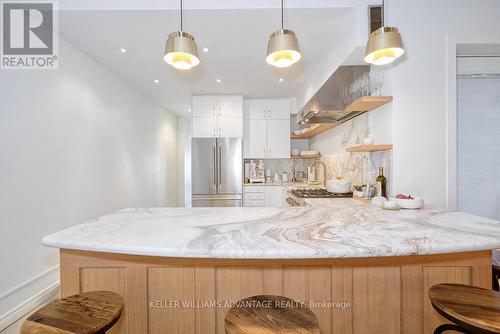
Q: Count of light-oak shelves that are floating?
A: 4